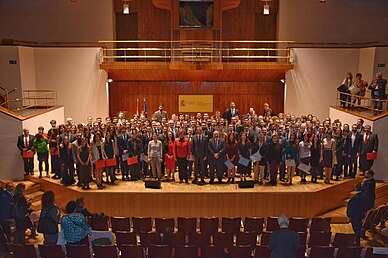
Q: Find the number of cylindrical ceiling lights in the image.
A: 2